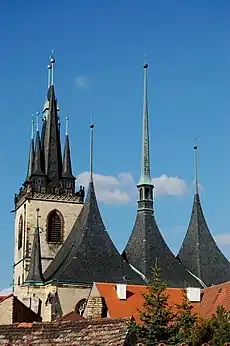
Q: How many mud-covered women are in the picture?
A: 0